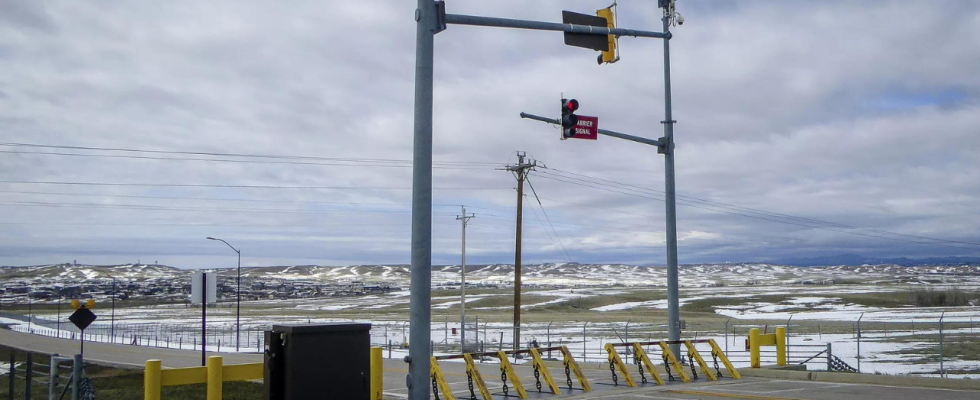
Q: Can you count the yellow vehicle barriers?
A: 10